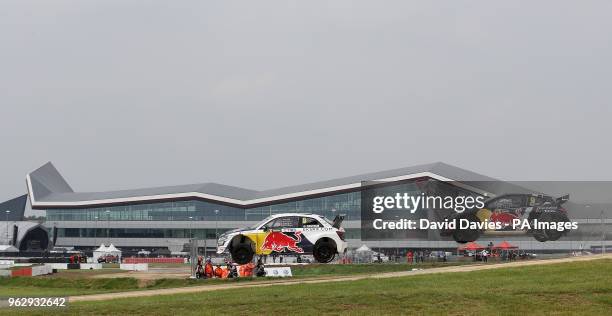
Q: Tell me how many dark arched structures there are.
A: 1